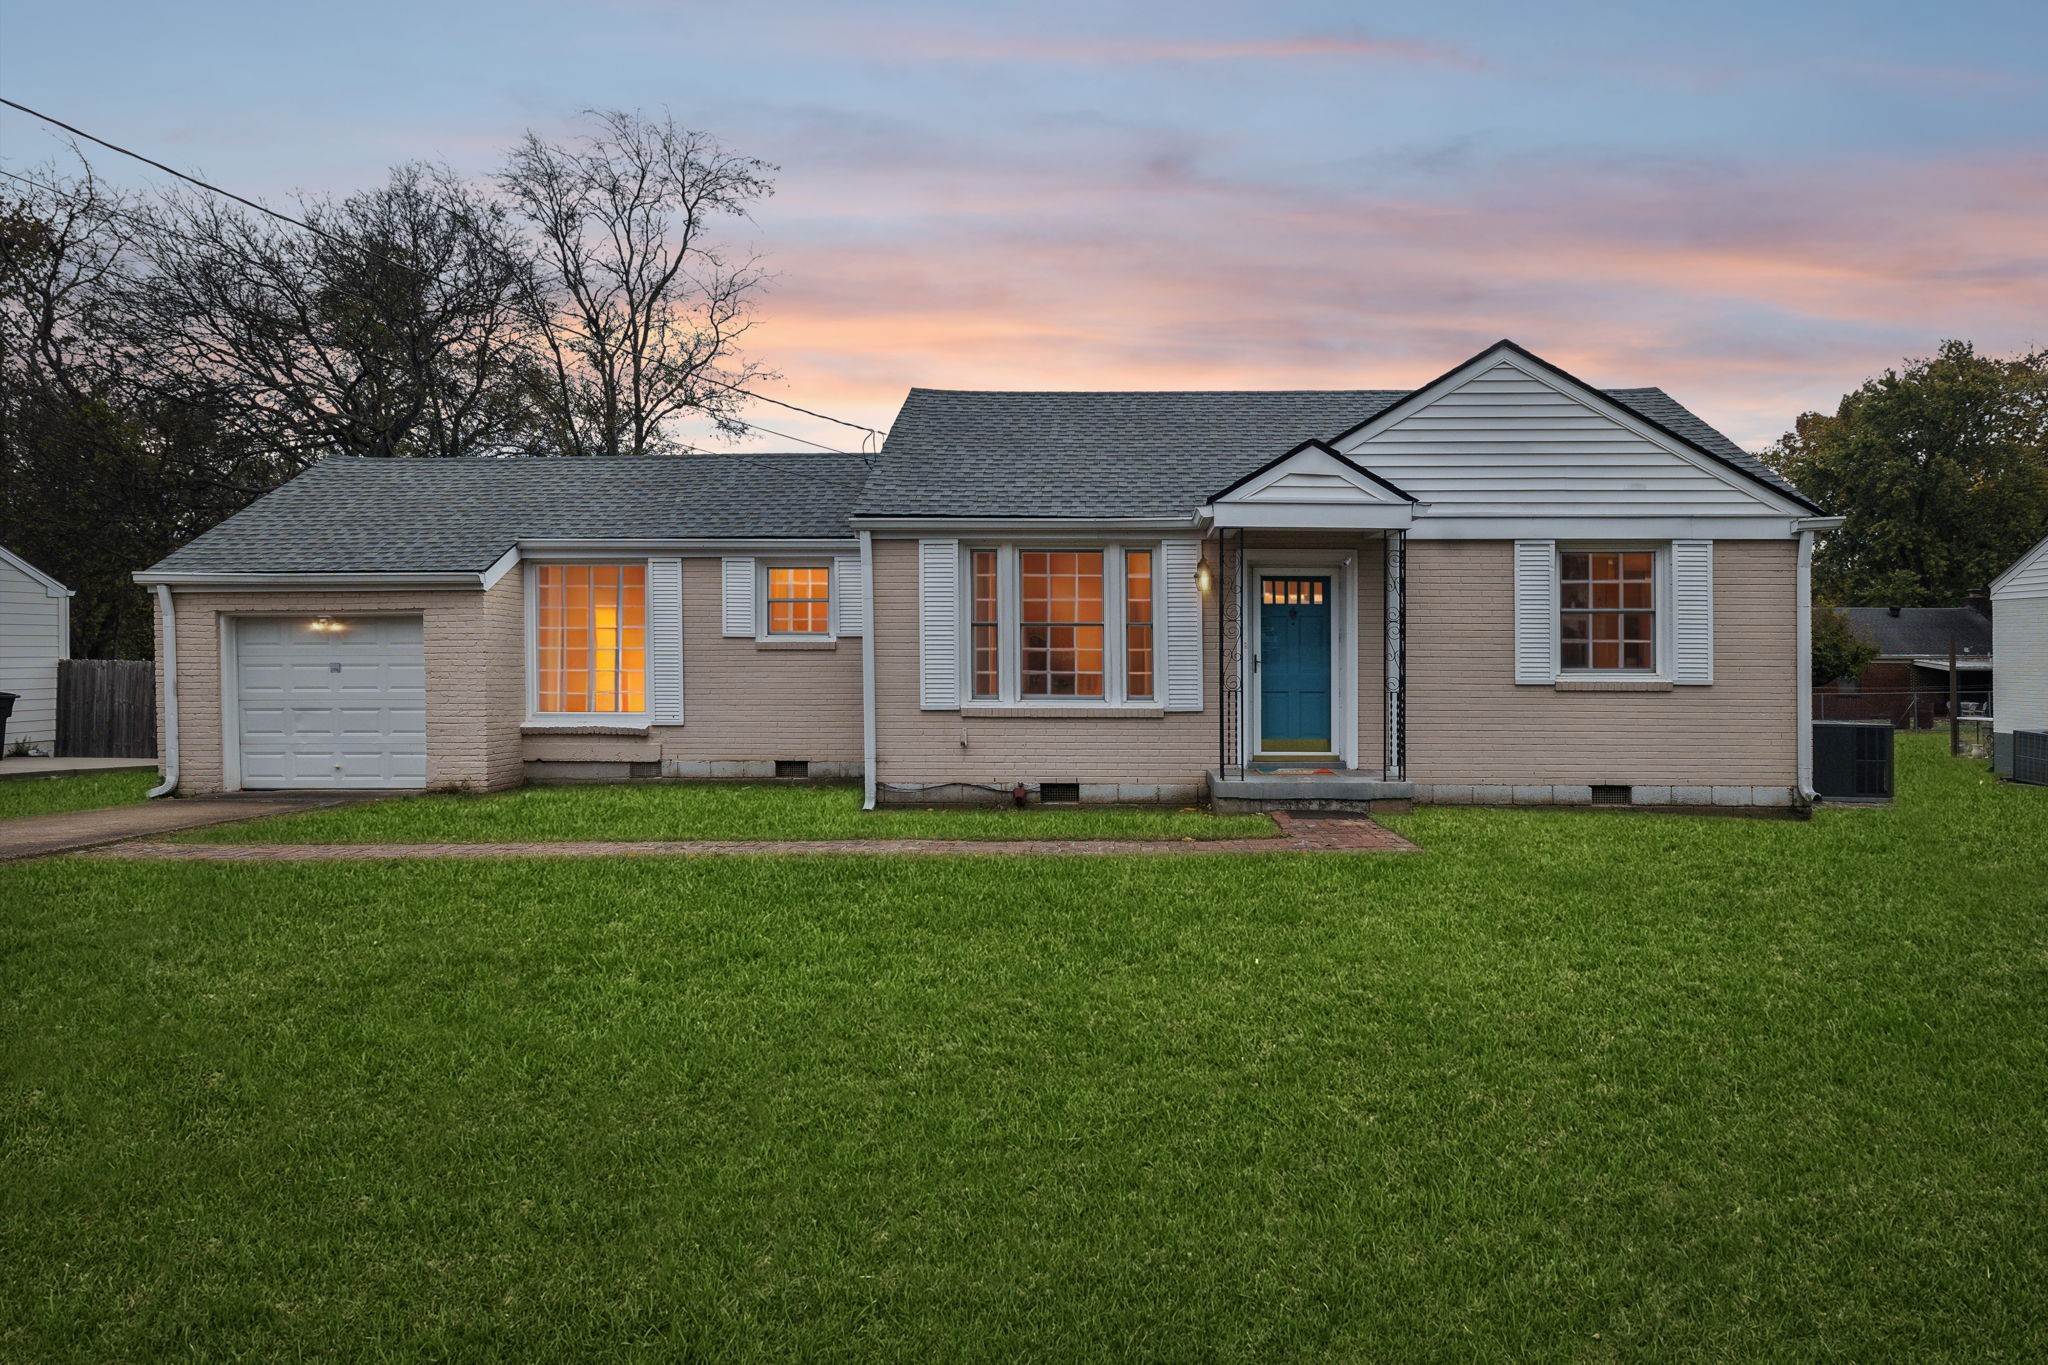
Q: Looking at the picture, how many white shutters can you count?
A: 7